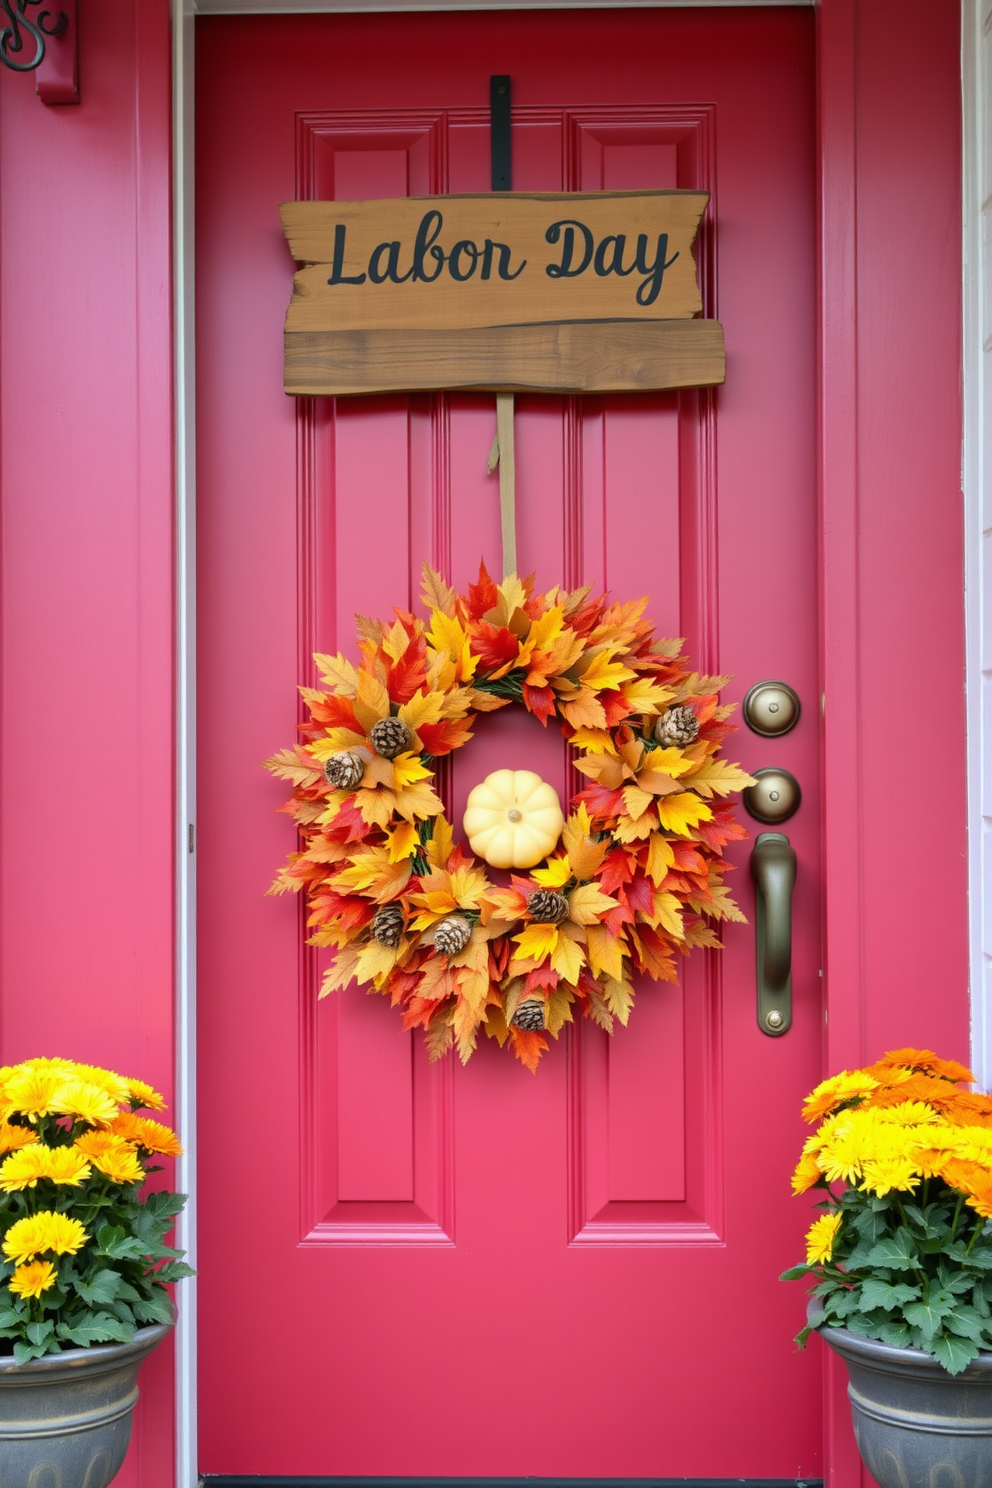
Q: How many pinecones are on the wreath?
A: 7